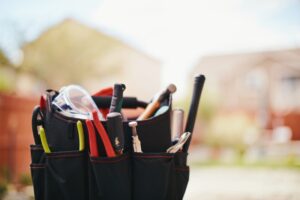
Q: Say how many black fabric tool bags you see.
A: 1